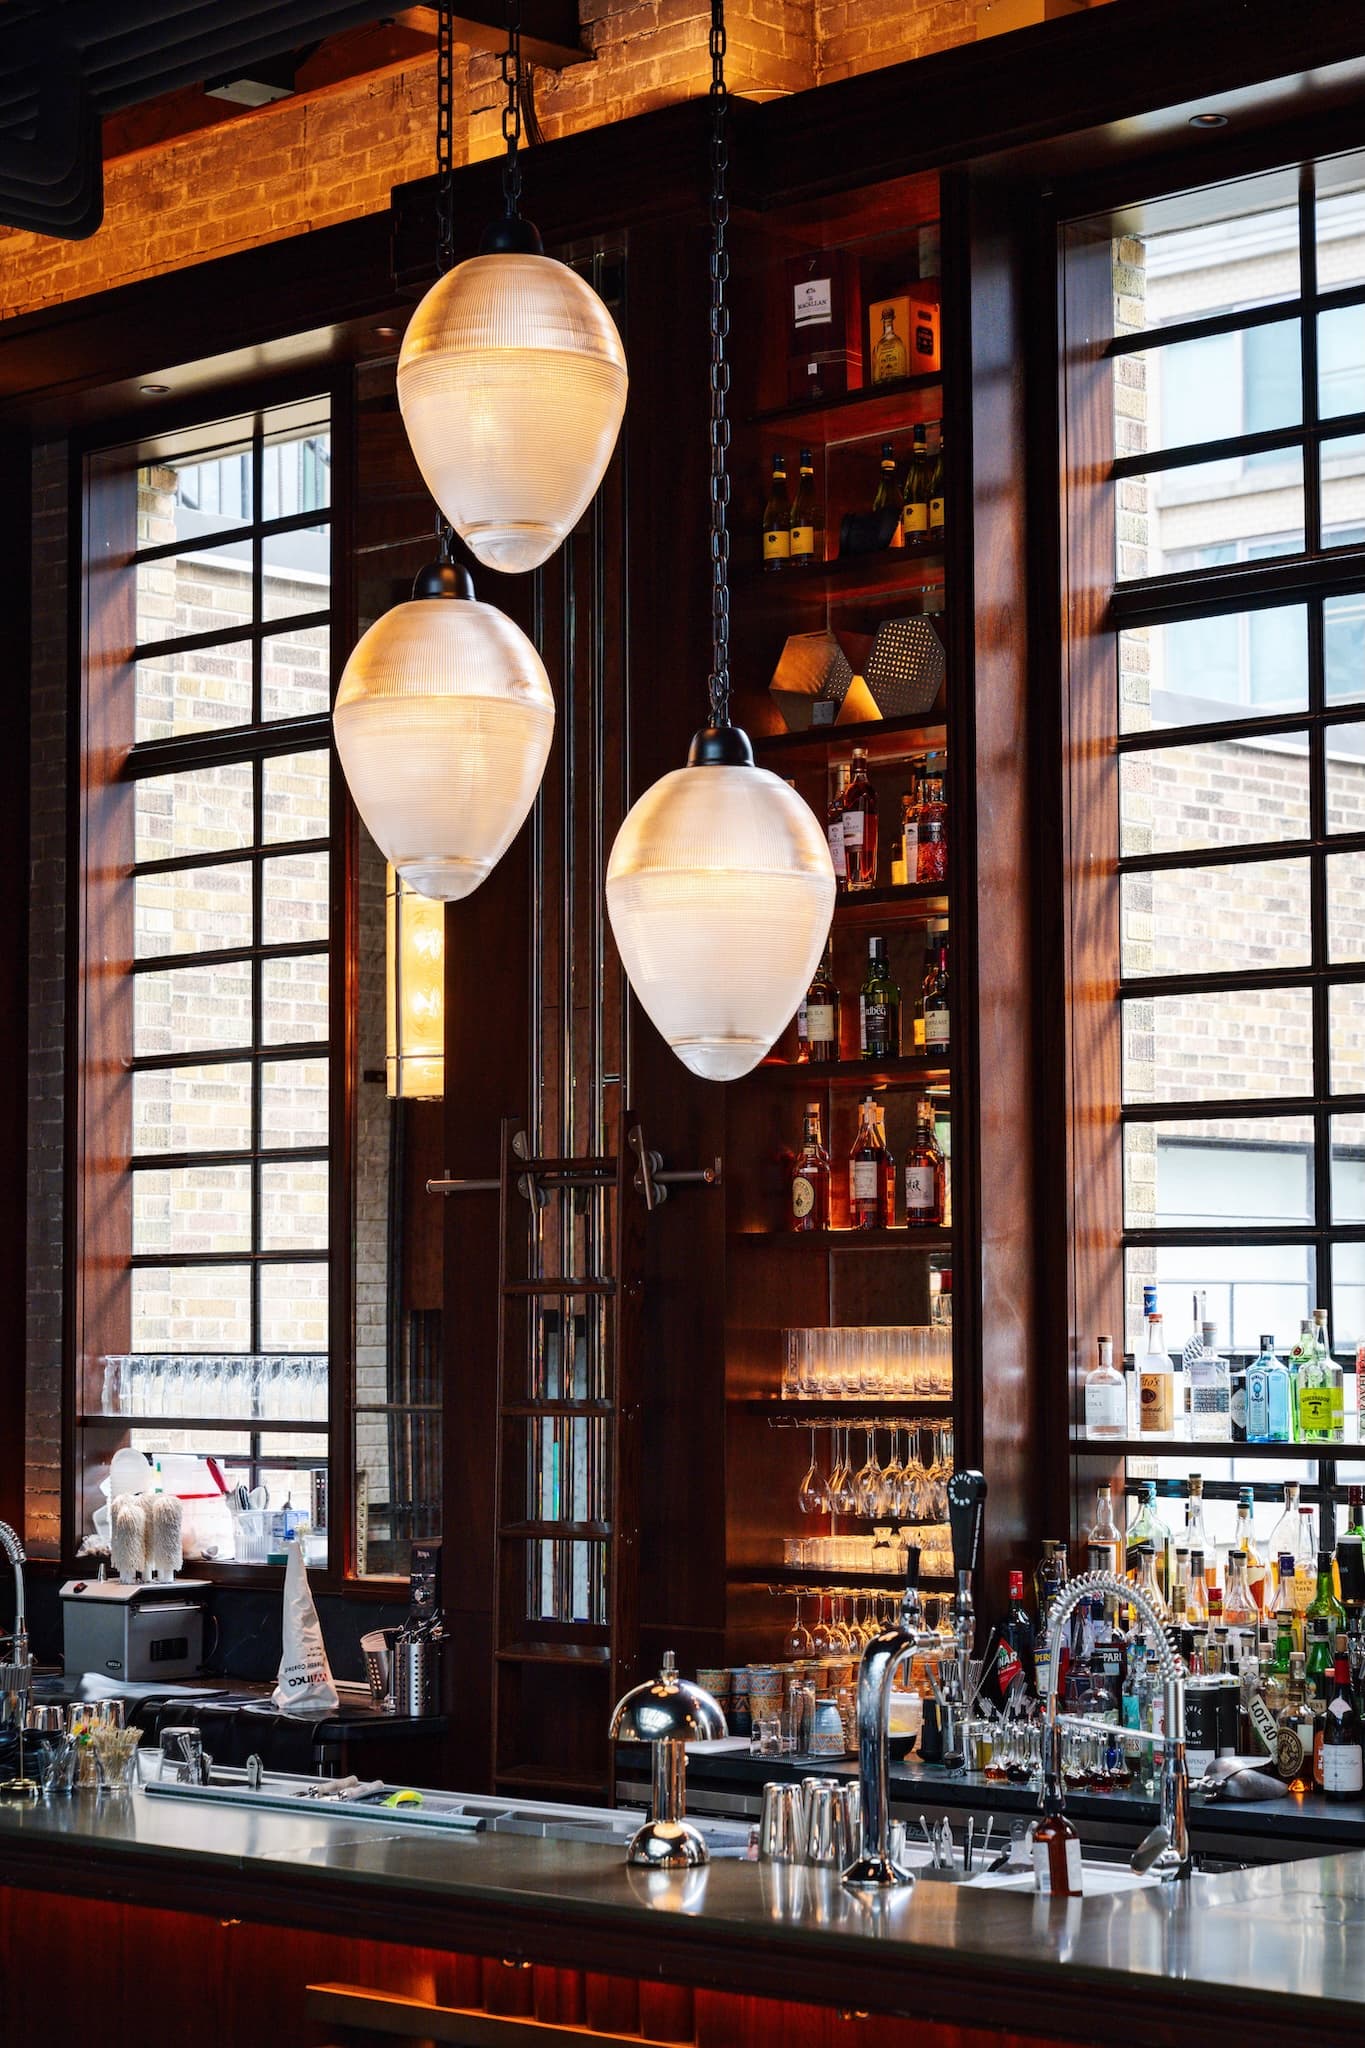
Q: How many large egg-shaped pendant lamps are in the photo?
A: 3